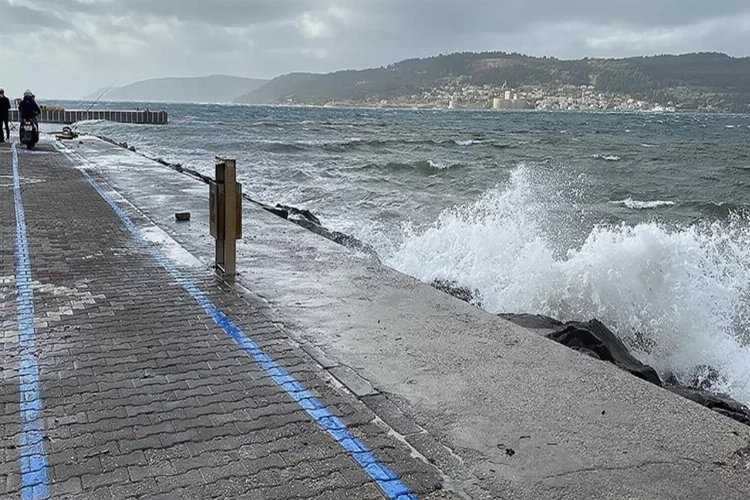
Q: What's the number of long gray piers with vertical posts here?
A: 1